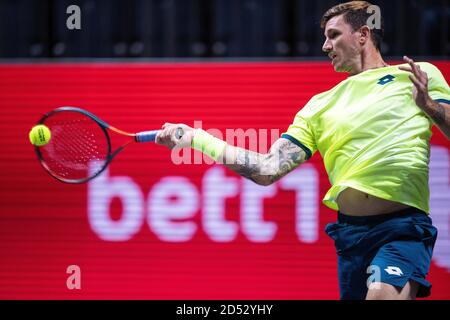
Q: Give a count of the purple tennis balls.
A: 0